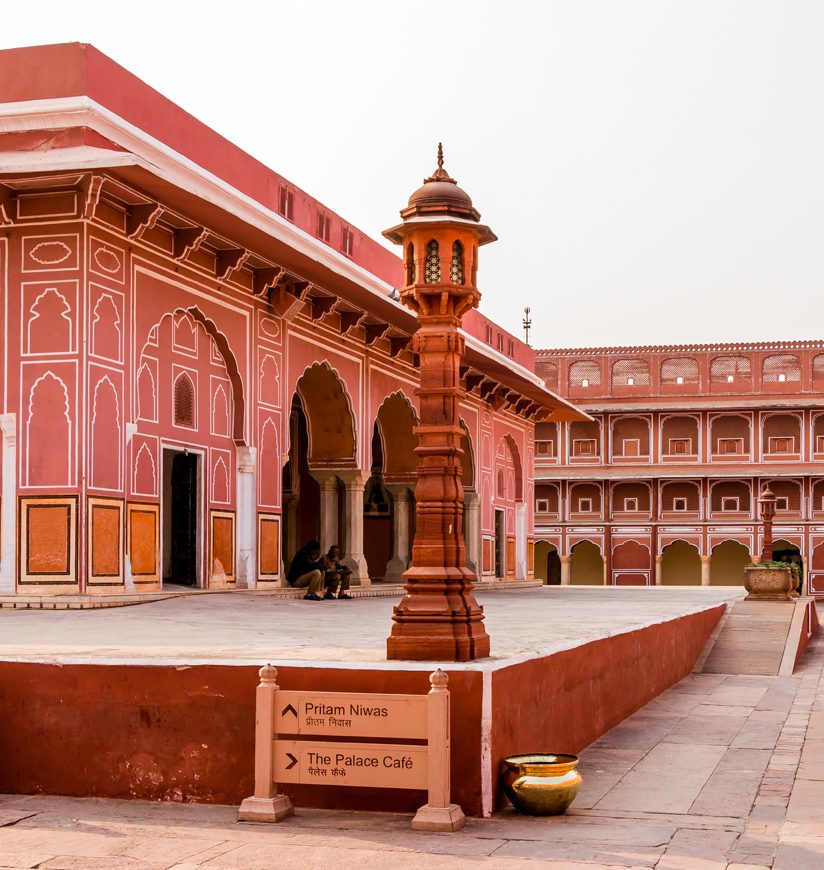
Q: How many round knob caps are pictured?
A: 2